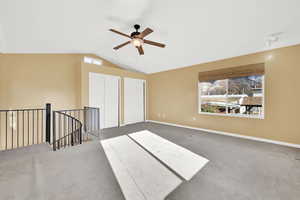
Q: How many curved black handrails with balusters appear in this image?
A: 1